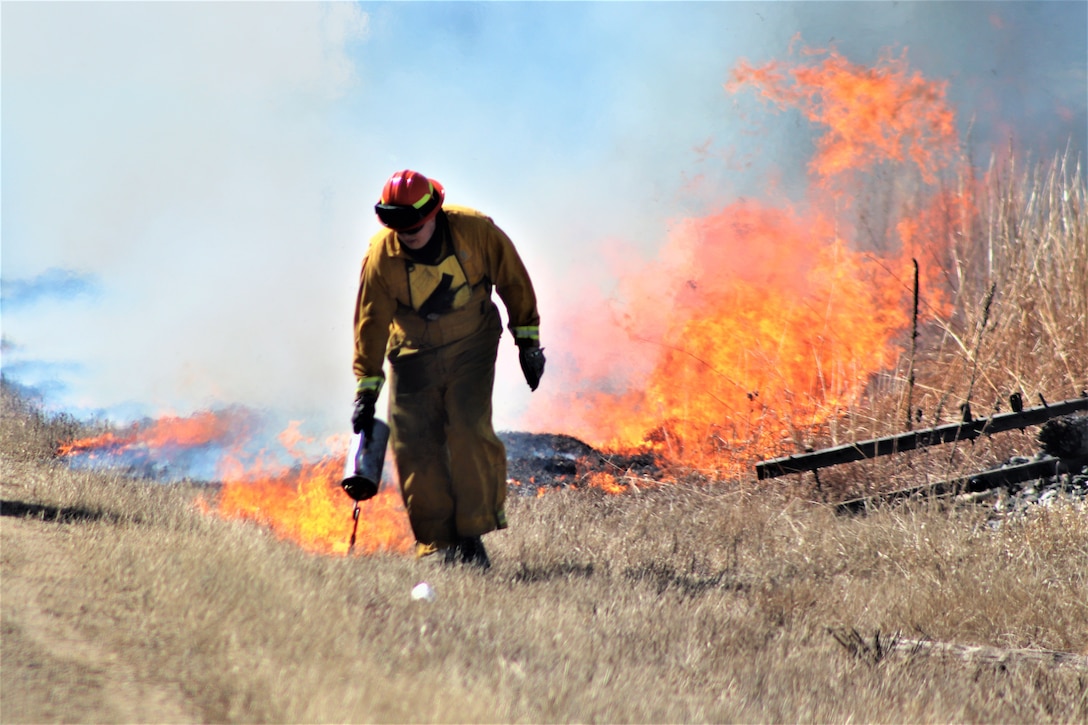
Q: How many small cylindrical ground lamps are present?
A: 0